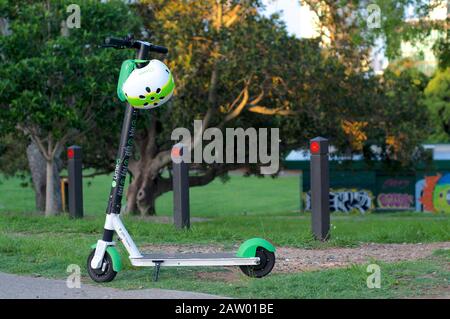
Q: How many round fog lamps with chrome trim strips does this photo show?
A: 0